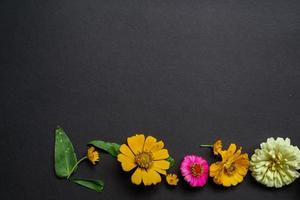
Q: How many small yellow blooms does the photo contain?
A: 3